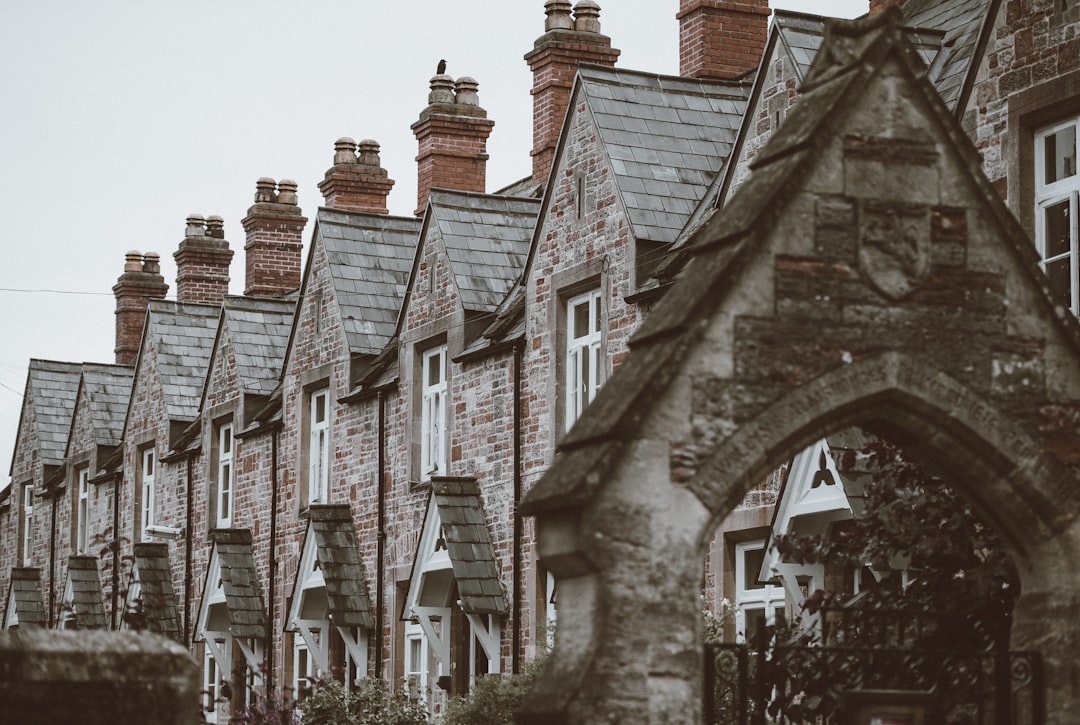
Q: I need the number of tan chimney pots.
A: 12